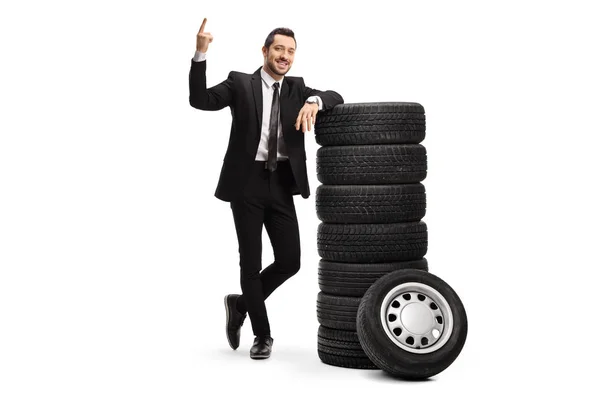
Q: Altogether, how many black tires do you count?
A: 8